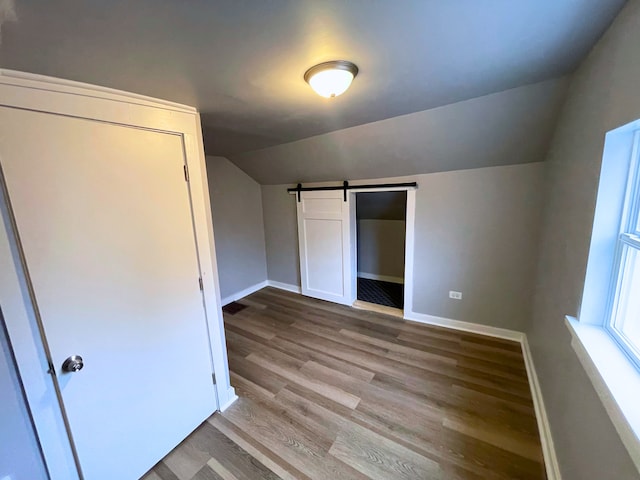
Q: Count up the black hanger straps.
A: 2